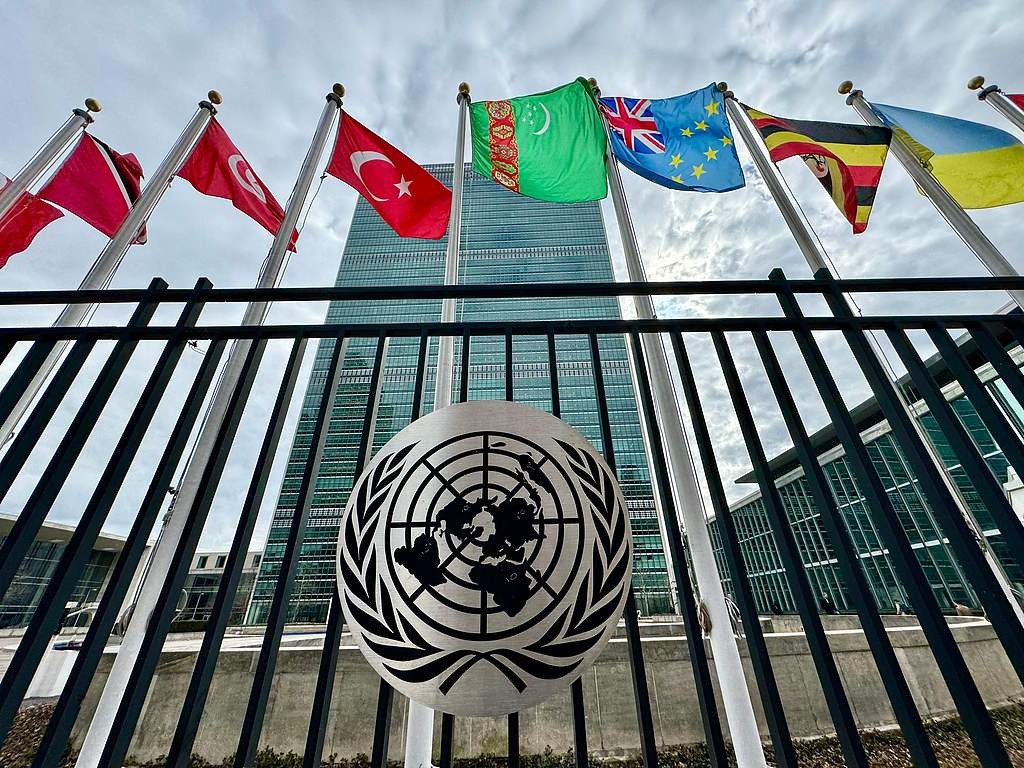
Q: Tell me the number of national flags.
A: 9